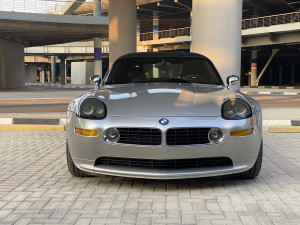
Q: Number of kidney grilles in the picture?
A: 2